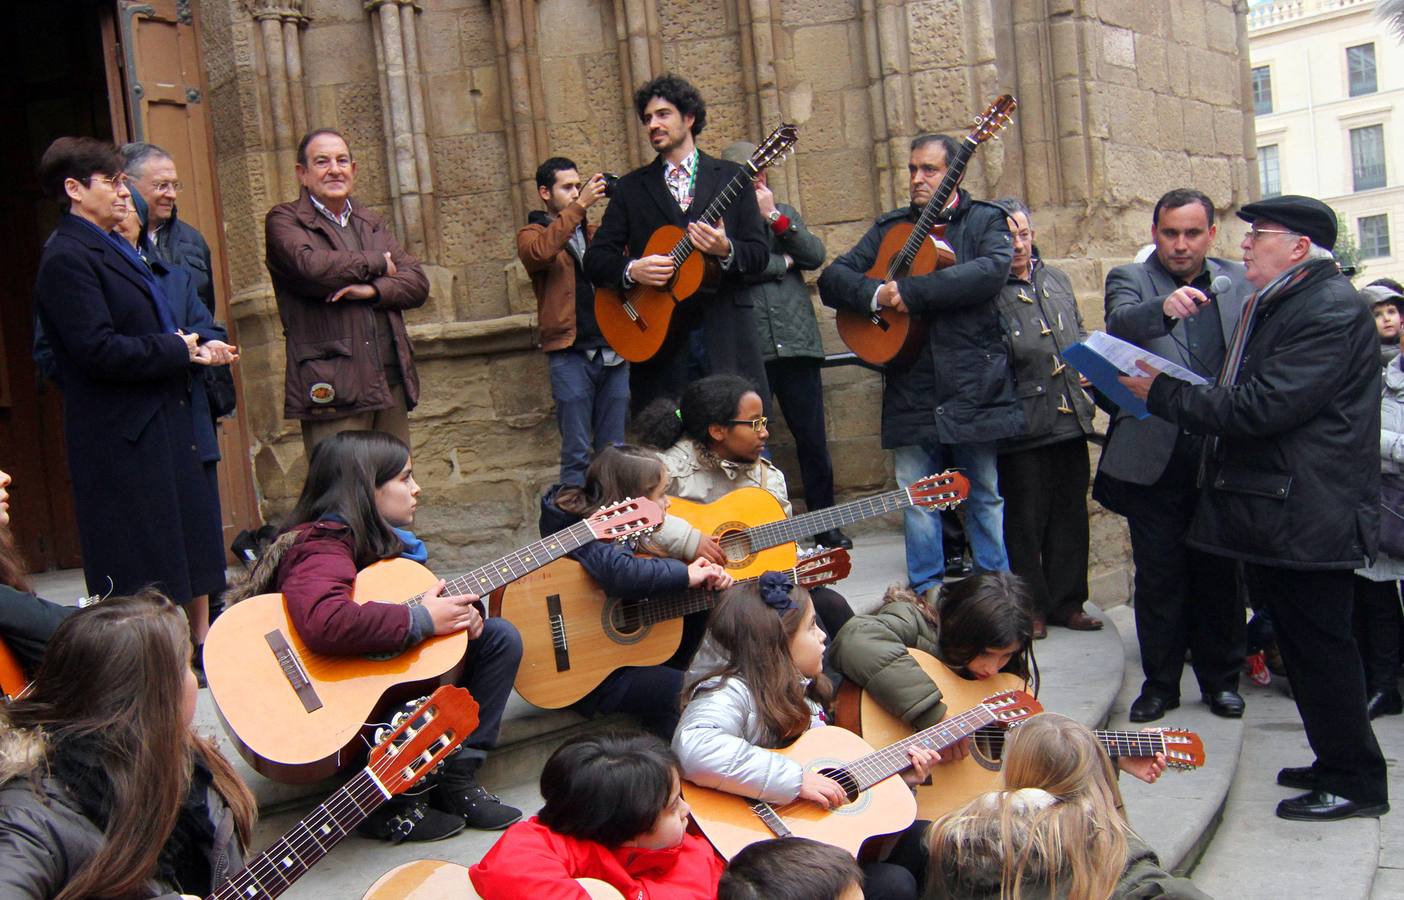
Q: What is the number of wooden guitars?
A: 10